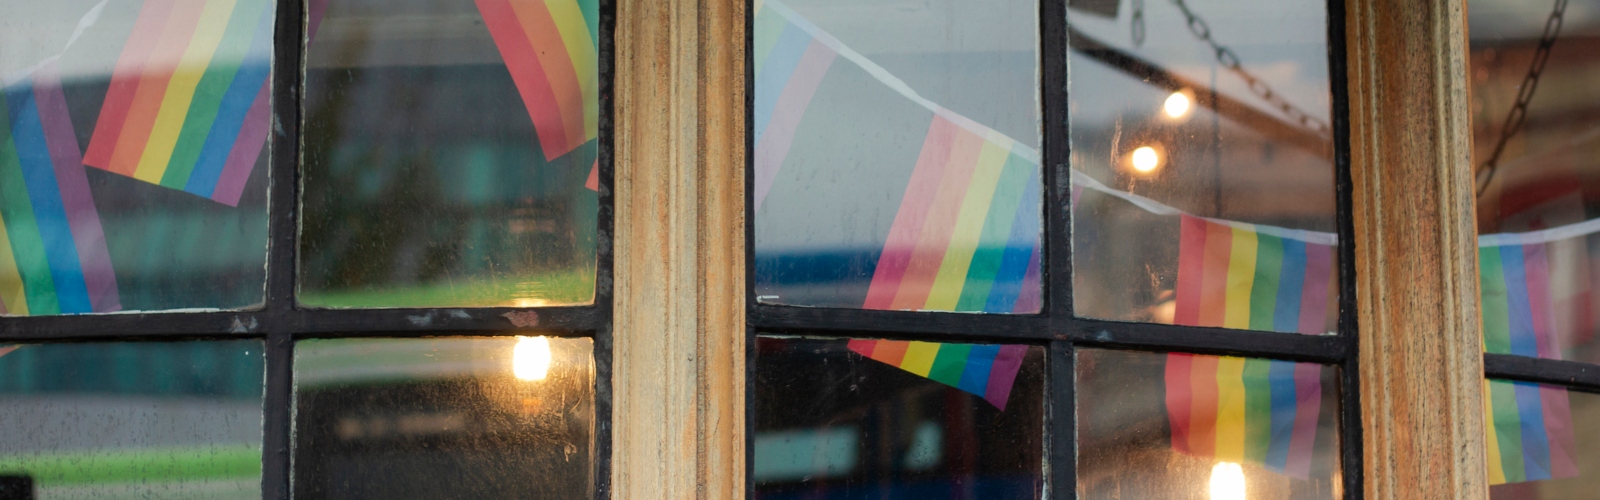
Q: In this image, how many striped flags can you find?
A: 7